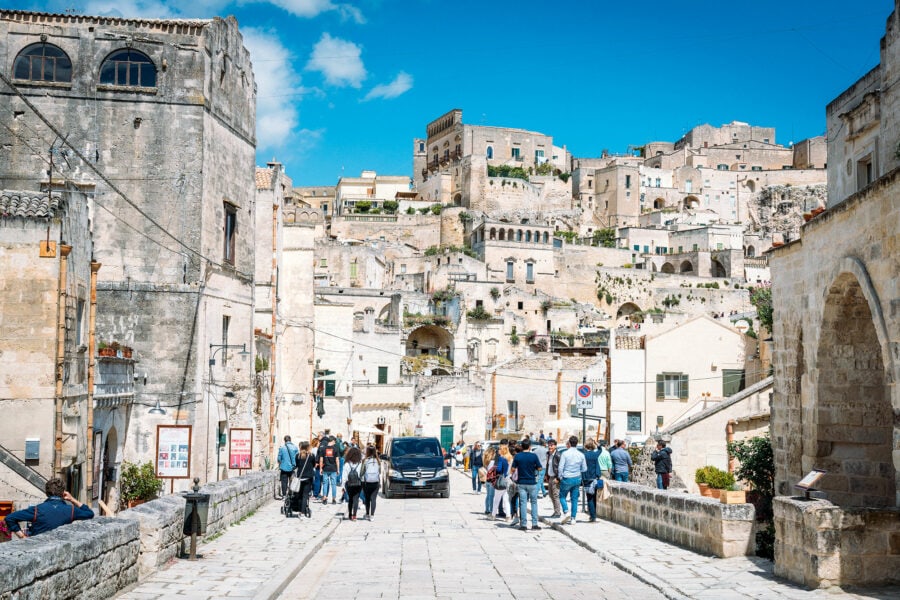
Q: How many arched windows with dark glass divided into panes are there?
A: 2